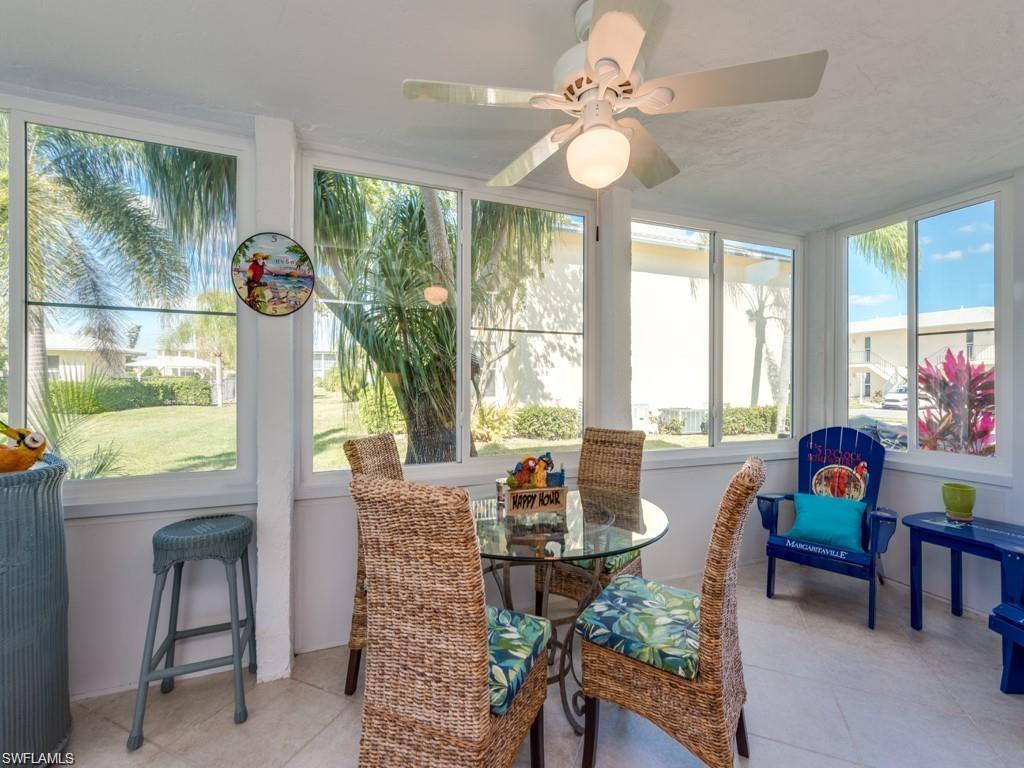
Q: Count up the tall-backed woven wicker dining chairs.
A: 4